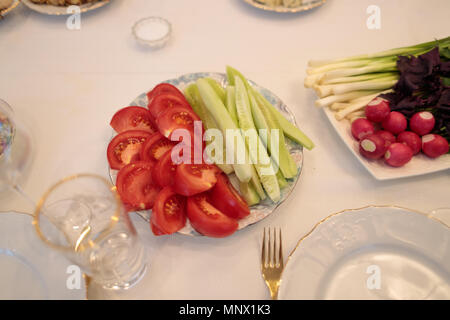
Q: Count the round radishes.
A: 9